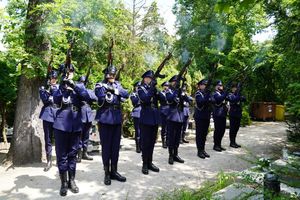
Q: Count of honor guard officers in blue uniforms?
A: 12